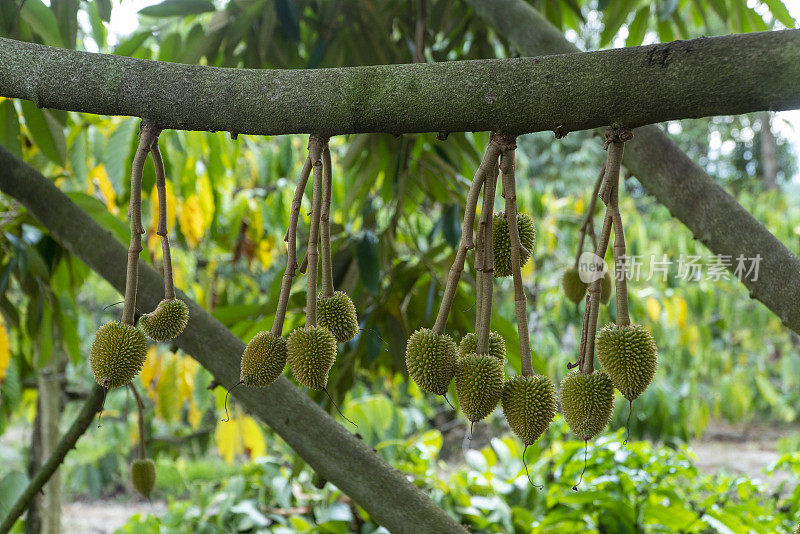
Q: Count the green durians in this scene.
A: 15